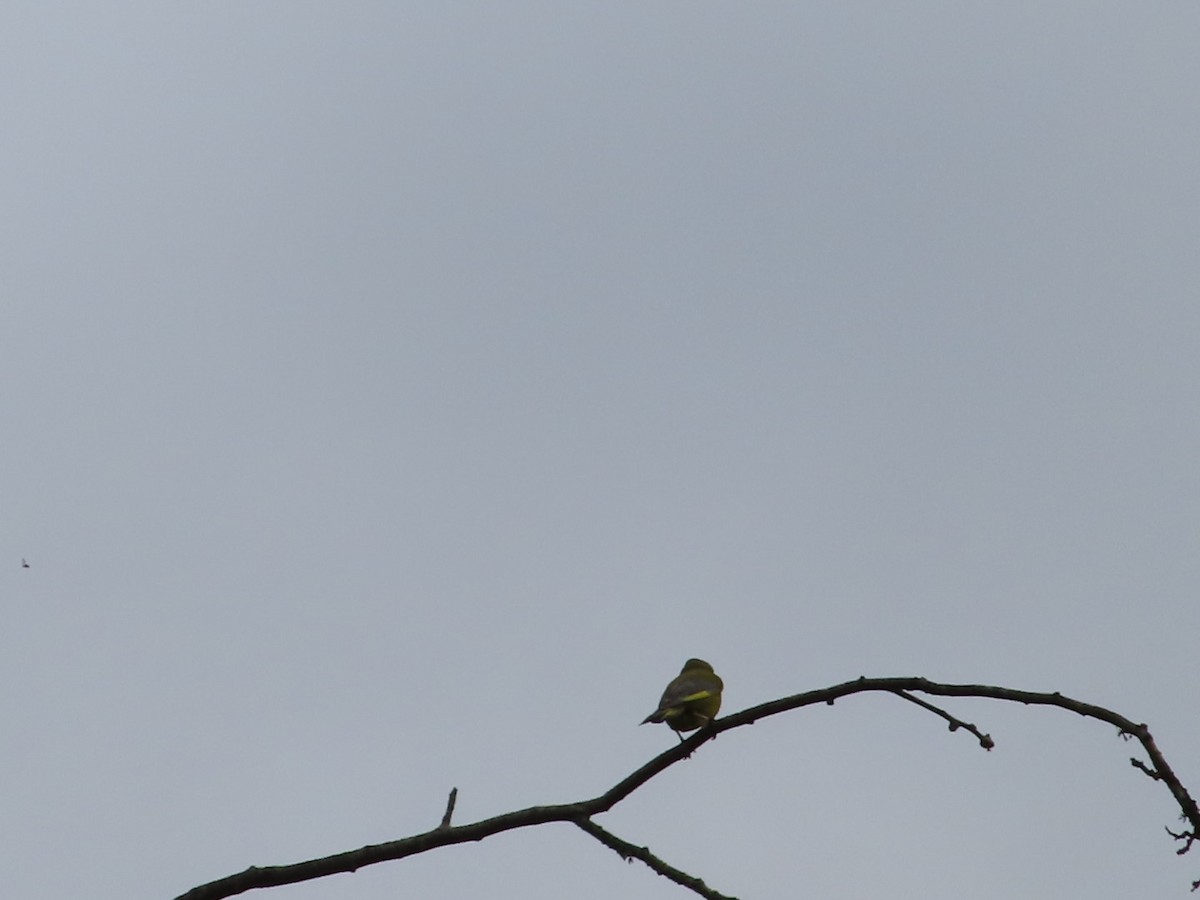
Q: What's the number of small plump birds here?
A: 1